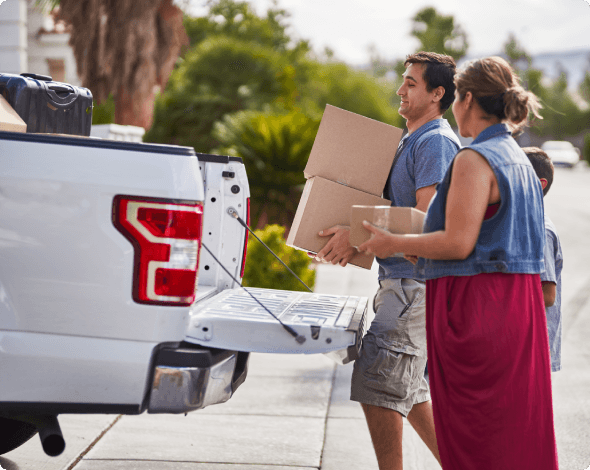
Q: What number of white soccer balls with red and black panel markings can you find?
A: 0